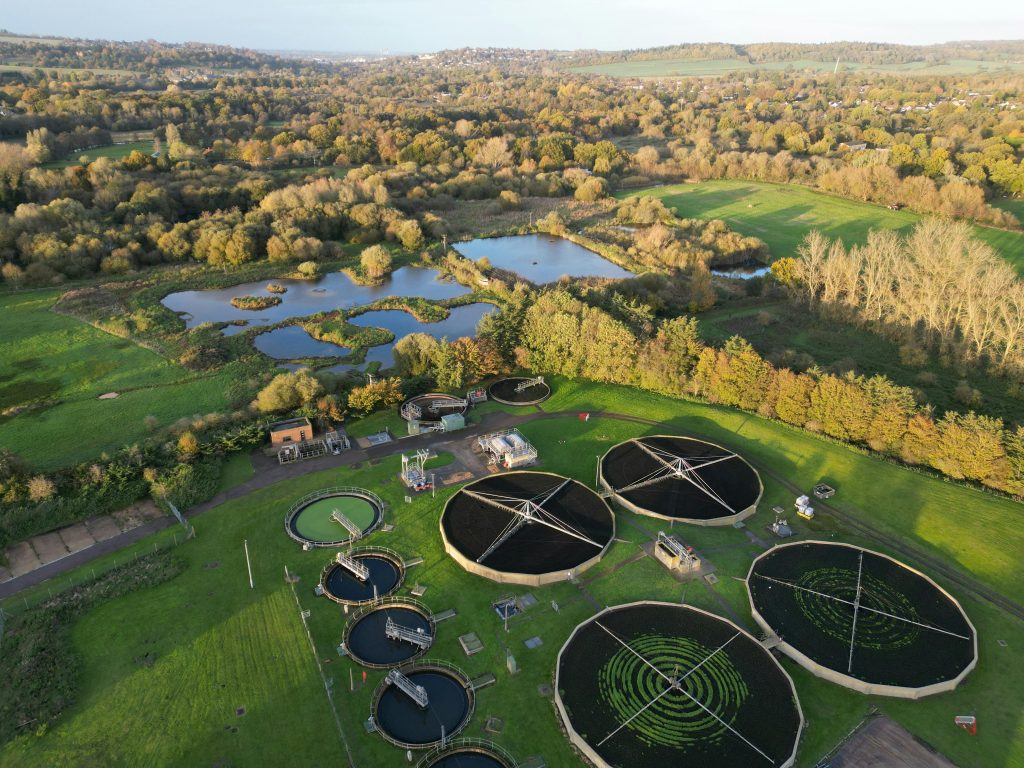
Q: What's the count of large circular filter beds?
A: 4